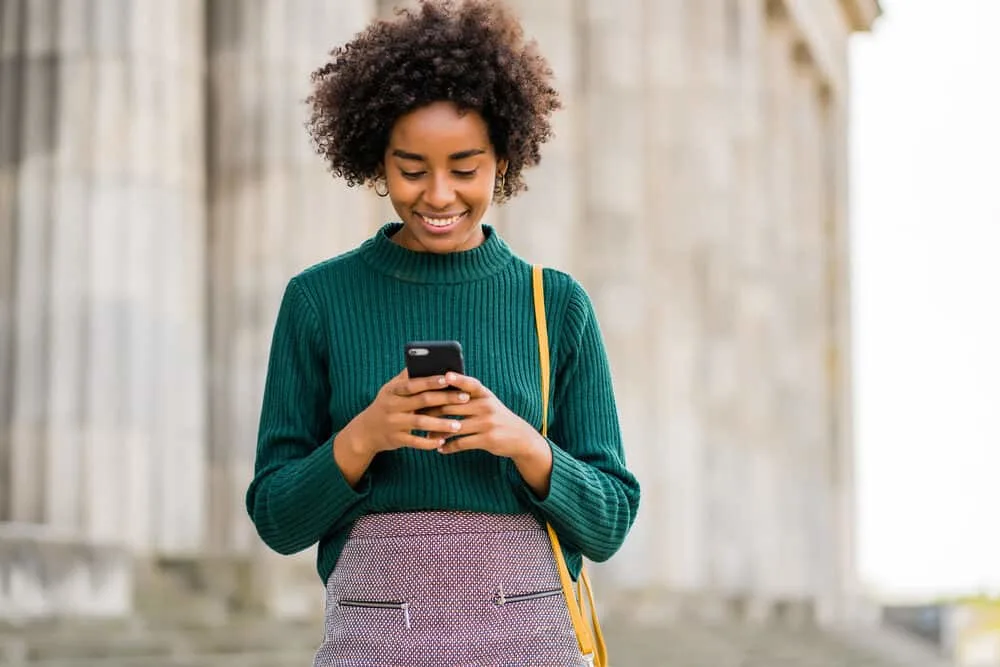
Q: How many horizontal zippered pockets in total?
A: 2